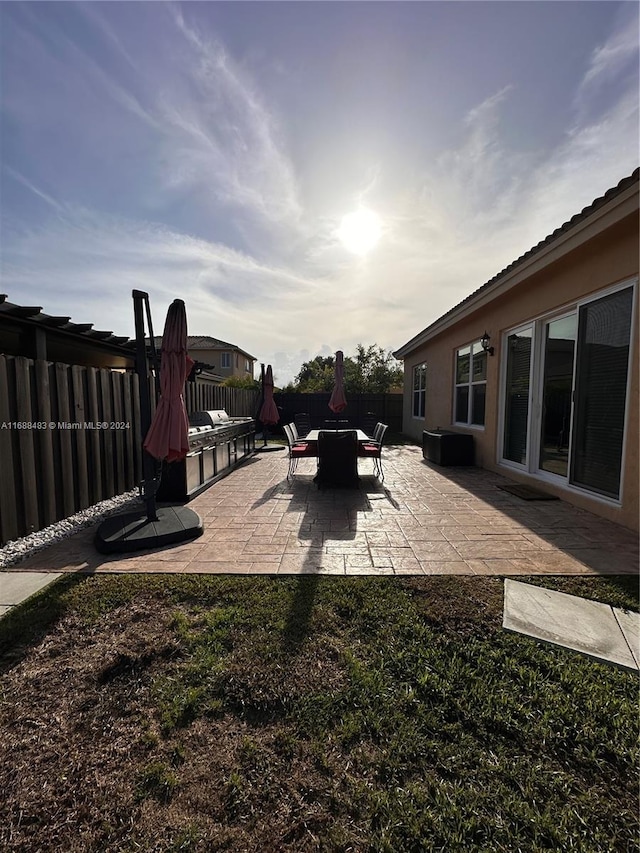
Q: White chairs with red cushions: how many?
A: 4